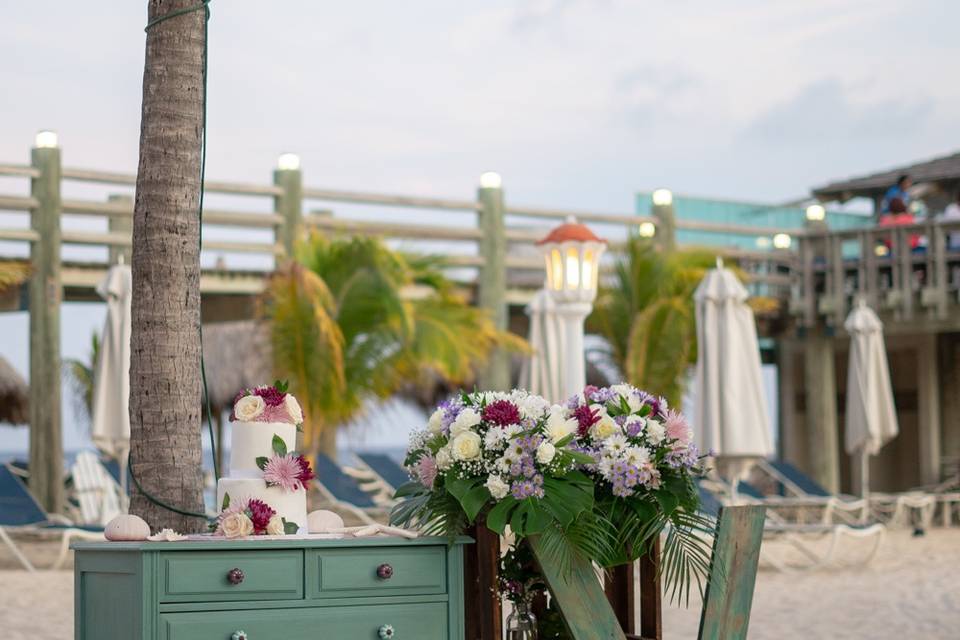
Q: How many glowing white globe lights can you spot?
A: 7